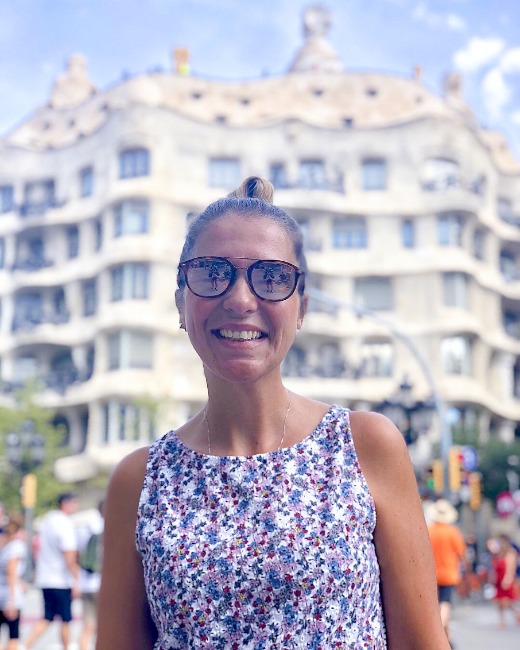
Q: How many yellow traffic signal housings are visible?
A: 4